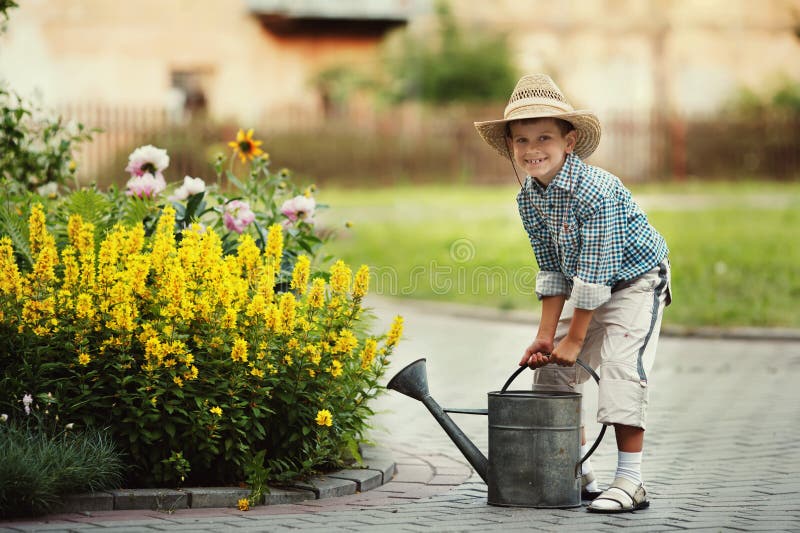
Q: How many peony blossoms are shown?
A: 5